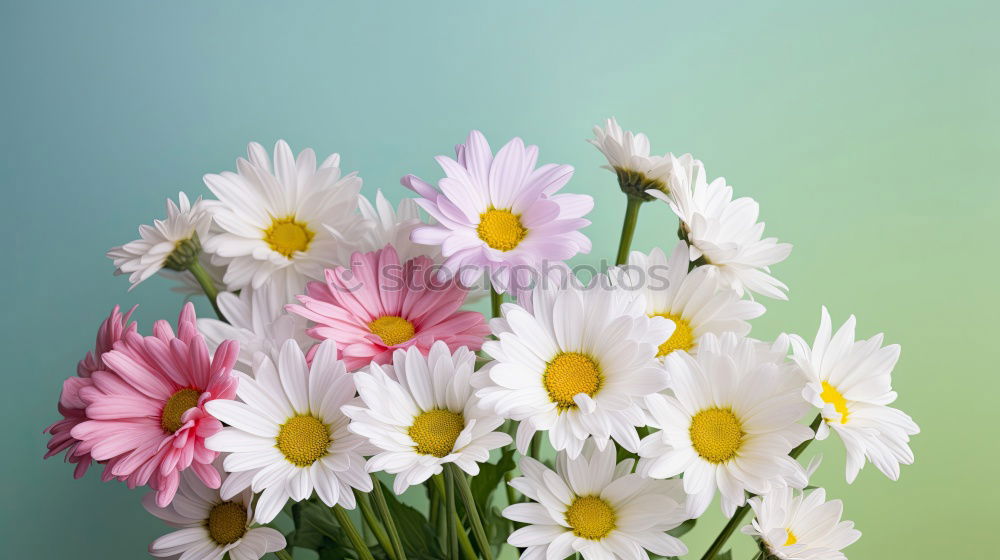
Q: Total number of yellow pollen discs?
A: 13